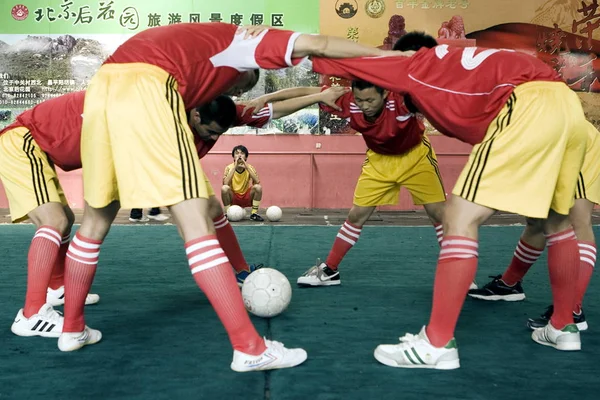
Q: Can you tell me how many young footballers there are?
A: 7